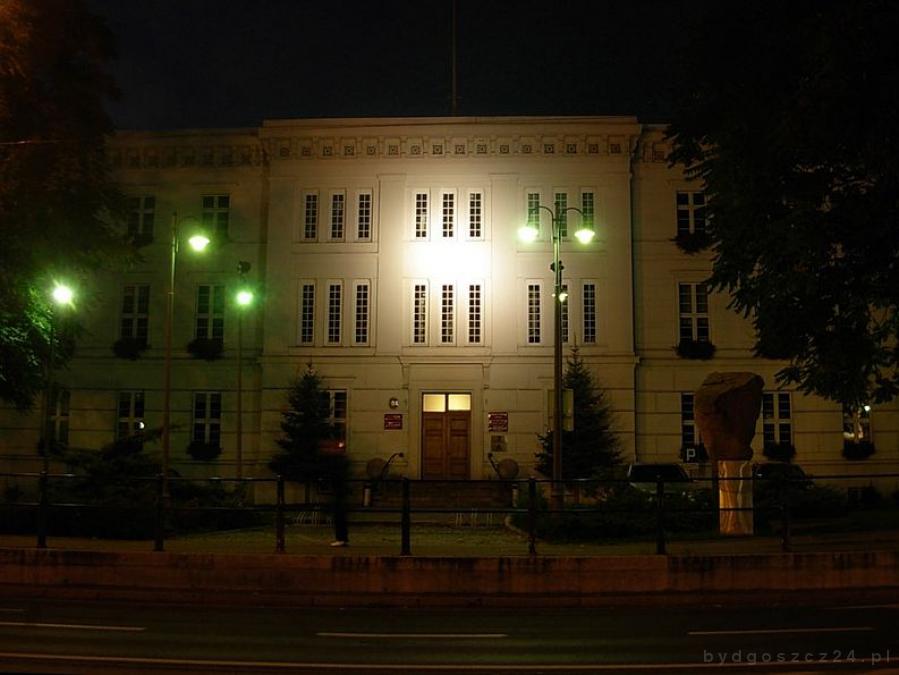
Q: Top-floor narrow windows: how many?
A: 9